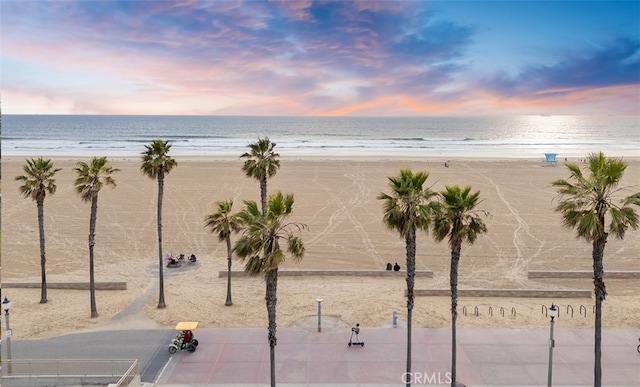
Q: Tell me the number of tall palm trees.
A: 9